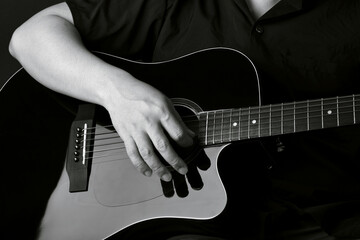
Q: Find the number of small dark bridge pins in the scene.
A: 6